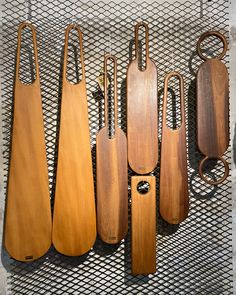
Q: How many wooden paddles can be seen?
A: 7